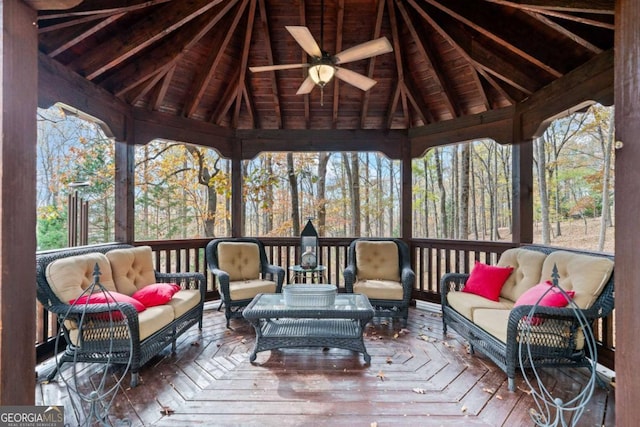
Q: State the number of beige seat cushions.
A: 6